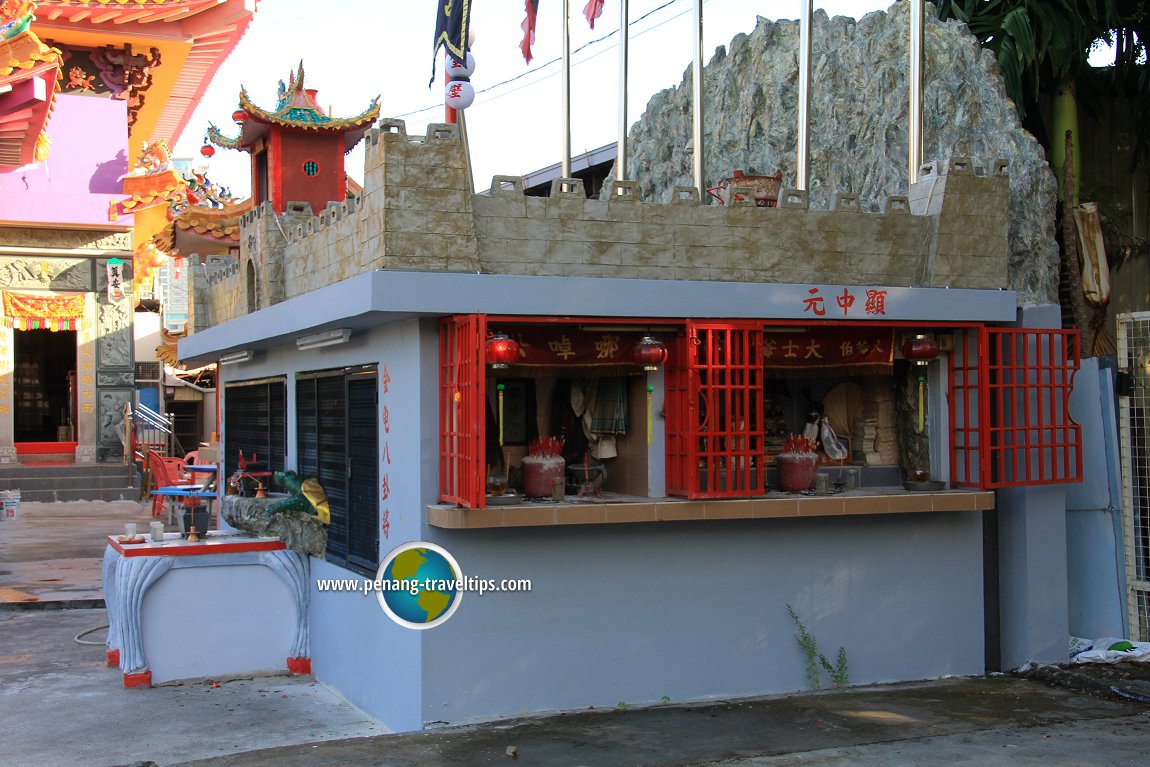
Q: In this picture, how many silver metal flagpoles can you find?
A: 5